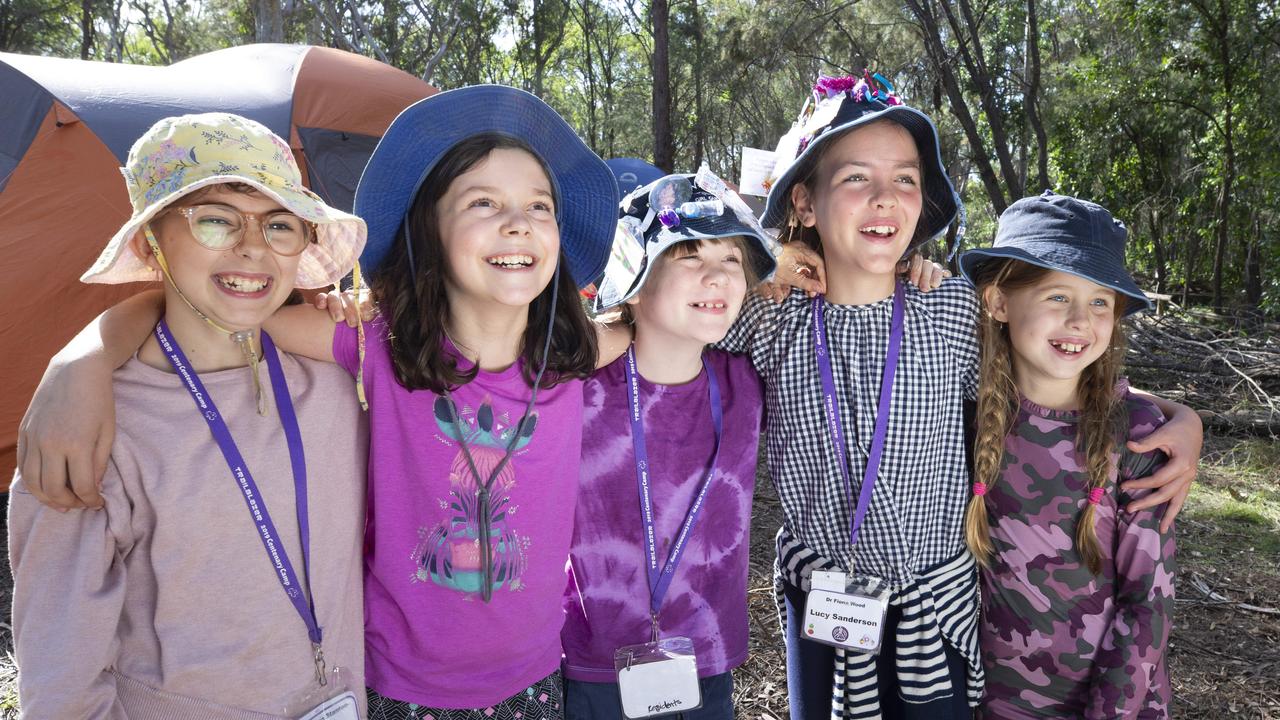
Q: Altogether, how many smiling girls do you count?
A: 5